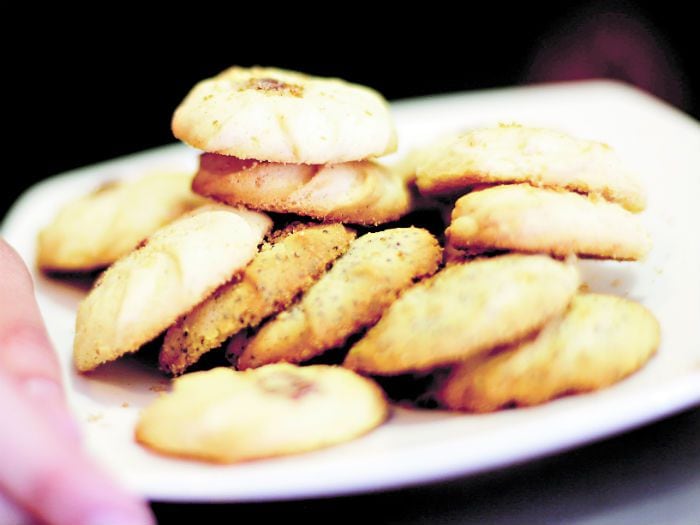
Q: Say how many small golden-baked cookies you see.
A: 11